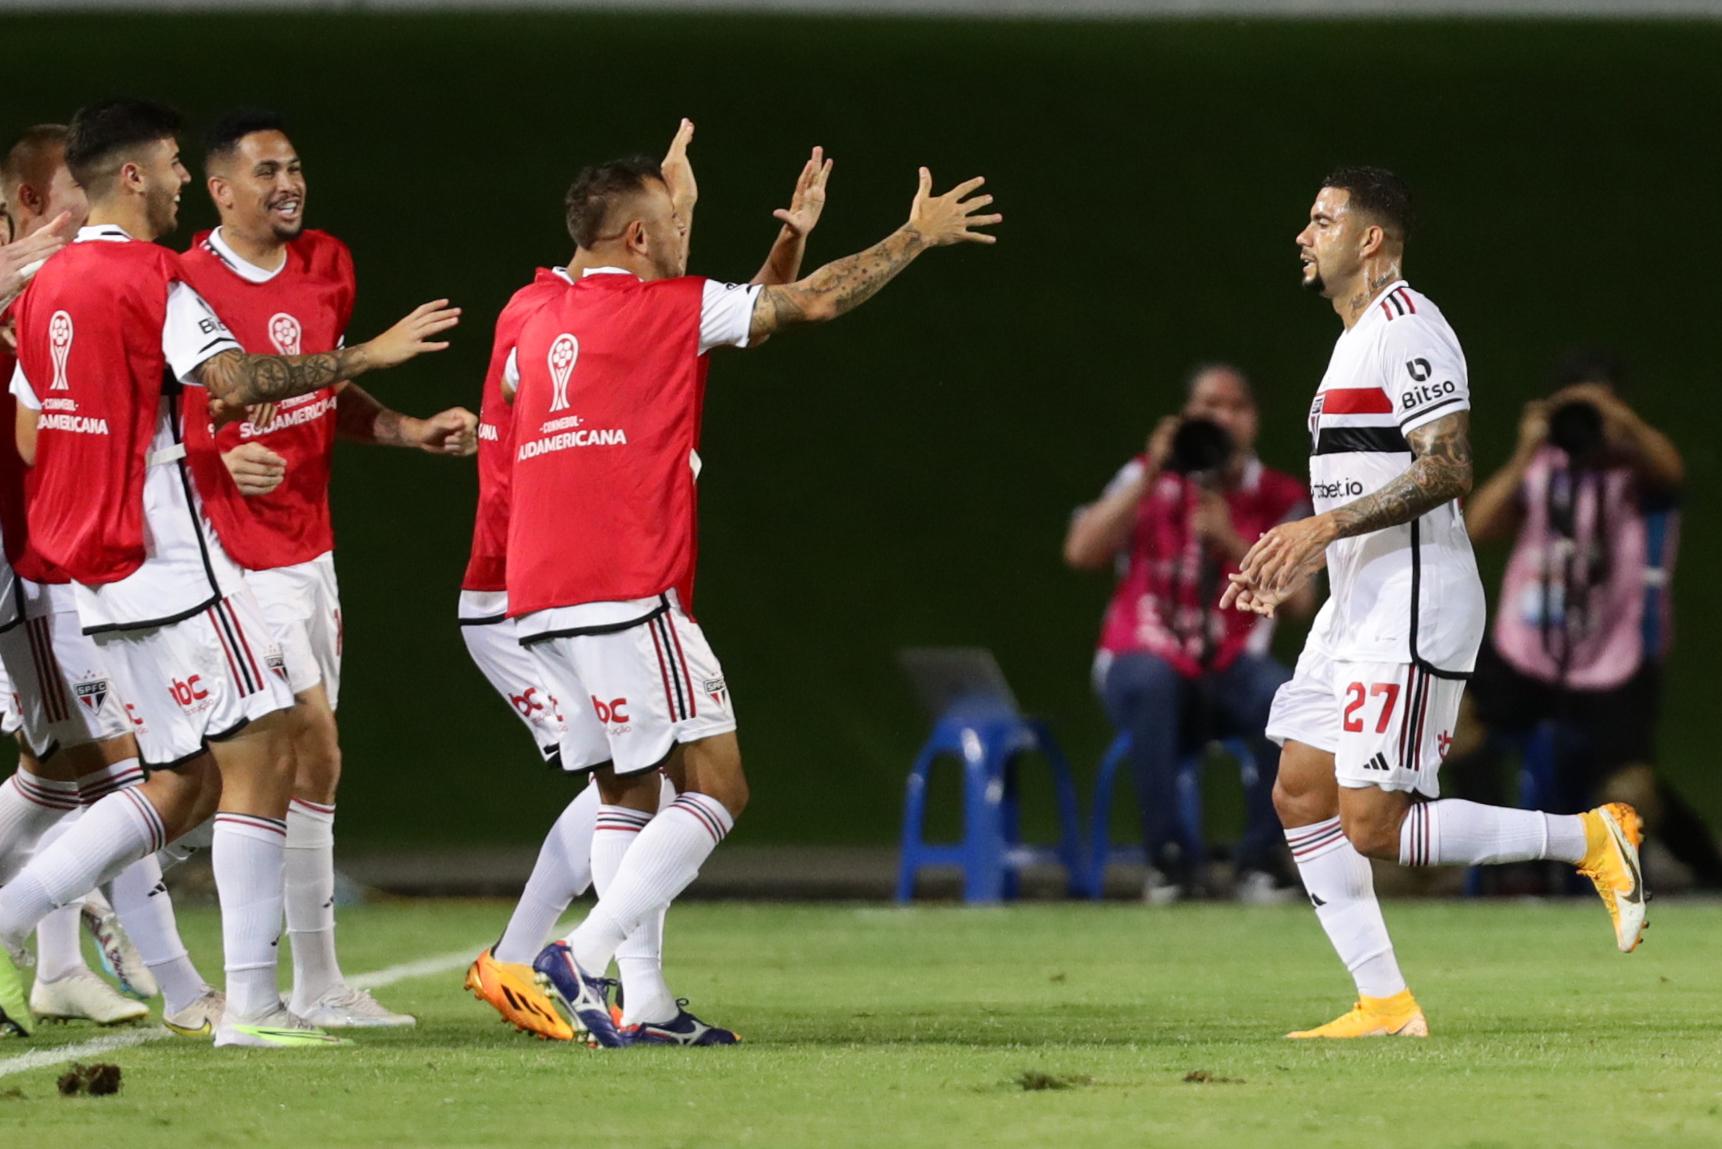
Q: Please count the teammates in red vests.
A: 5